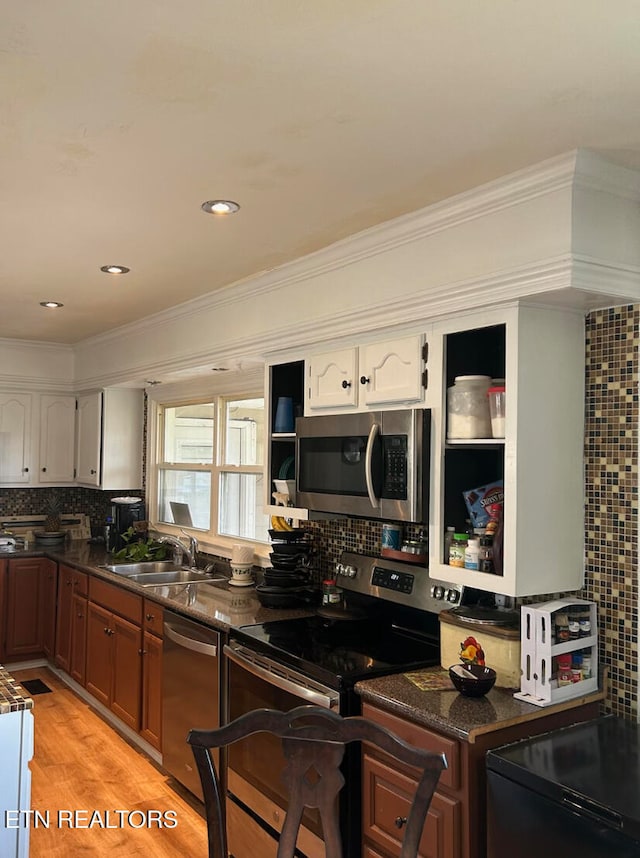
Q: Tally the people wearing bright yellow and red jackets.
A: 0